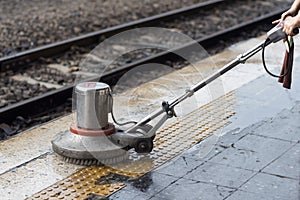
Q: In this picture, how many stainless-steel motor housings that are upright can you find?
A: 1